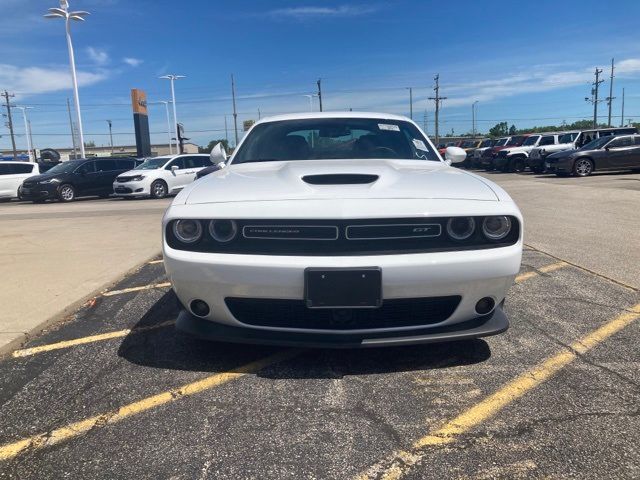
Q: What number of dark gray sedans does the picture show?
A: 1